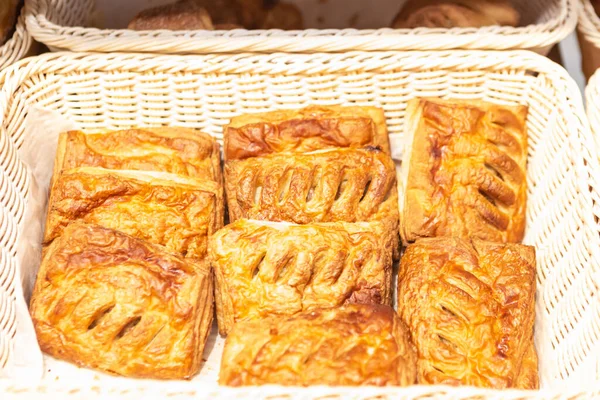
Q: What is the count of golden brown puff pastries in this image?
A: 9